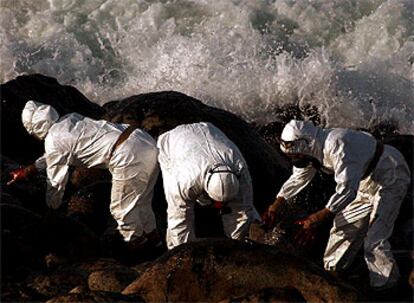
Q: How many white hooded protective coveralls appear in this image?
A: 3